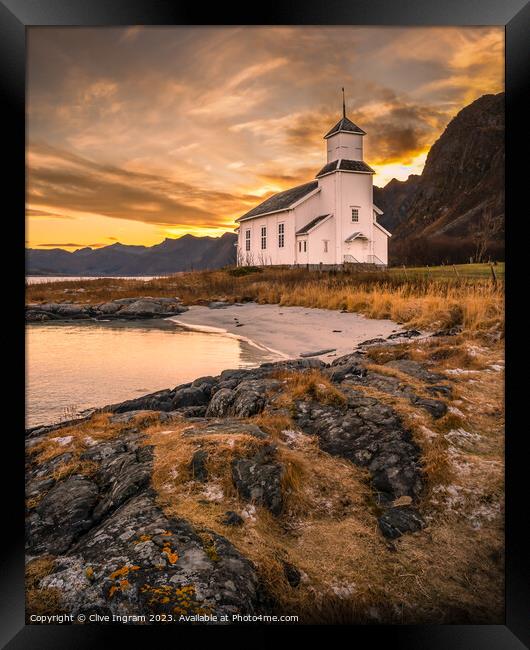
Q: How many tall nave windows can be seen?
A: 3